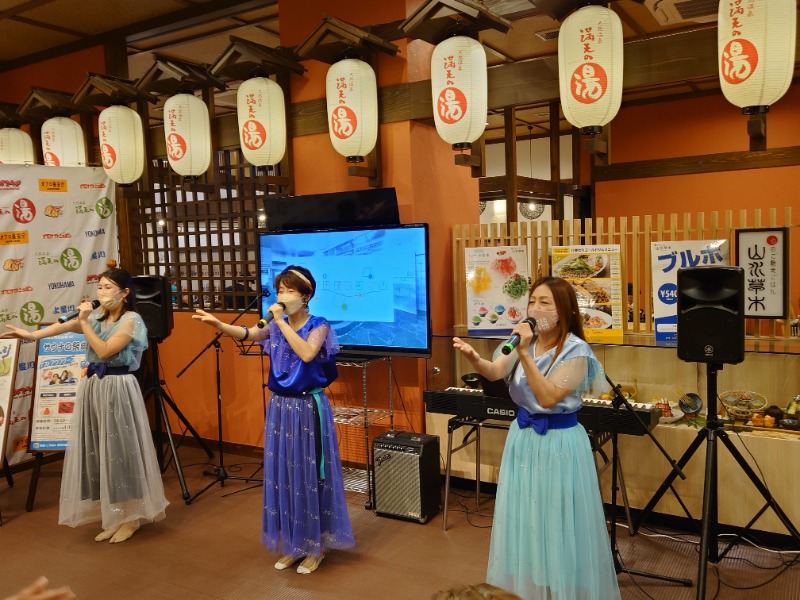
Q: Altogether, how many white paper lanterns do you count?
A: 9